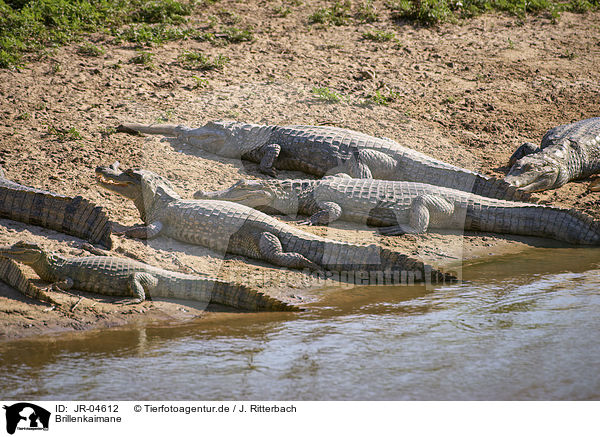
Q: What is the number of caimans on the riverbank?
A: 7